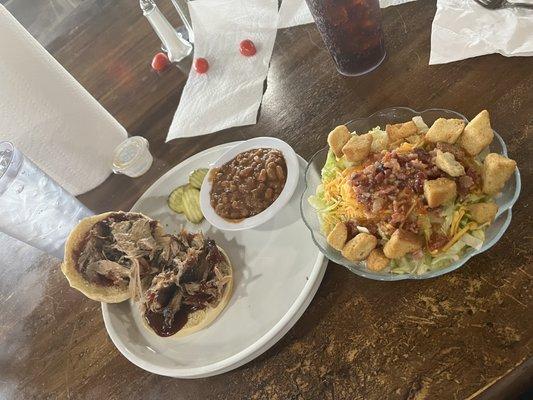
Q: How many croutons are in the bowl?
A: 13